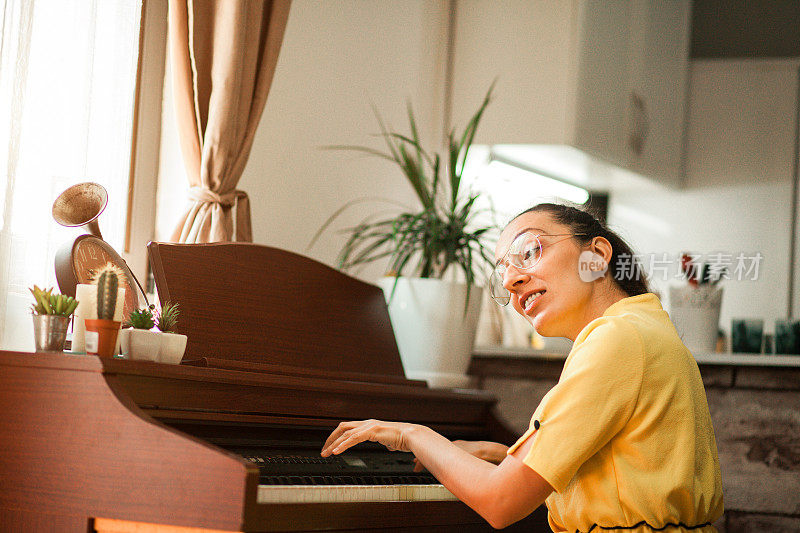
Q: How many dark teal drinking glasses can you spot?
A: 2